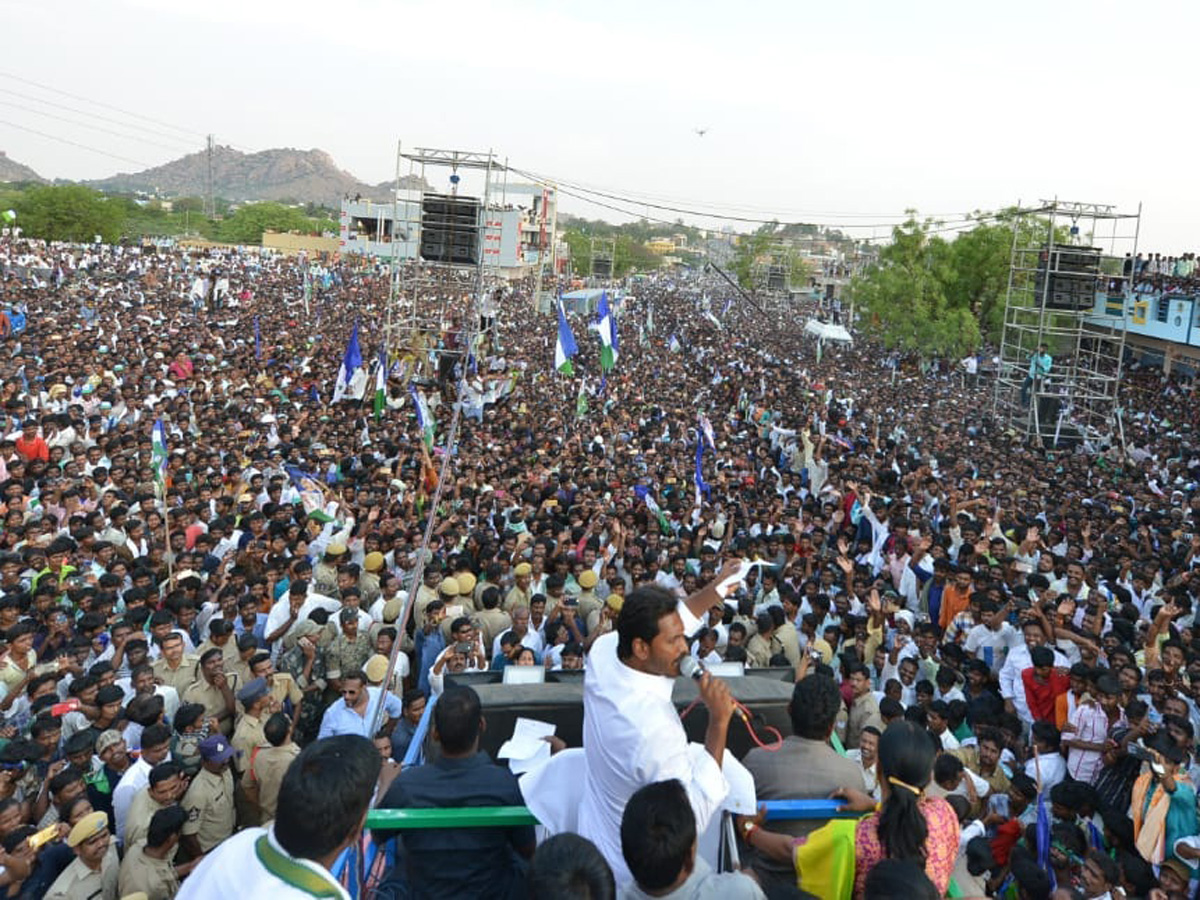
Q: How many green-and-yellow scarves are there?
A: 1